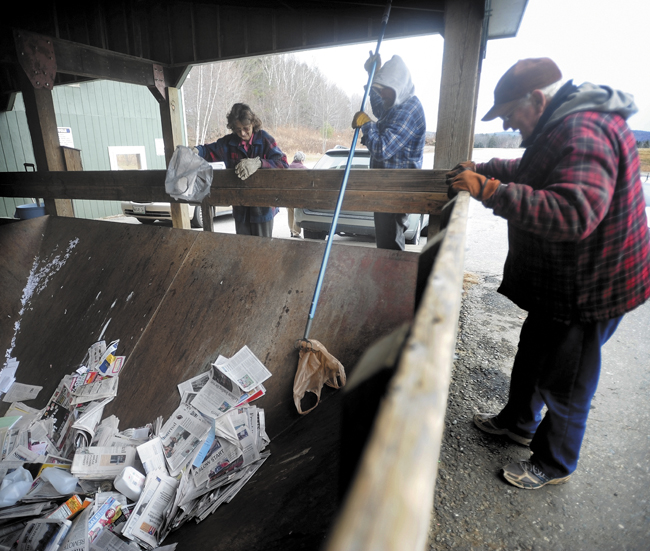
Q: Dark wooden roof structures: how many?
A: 1